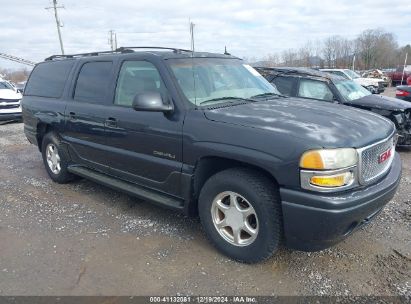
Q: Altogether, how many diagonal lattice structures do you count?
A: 1